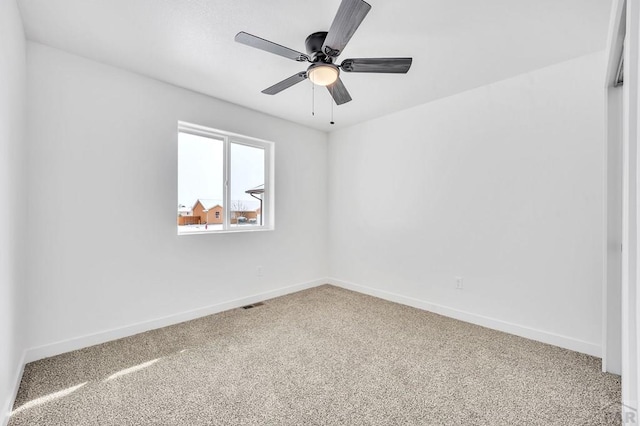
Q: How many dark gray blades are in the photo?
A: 5